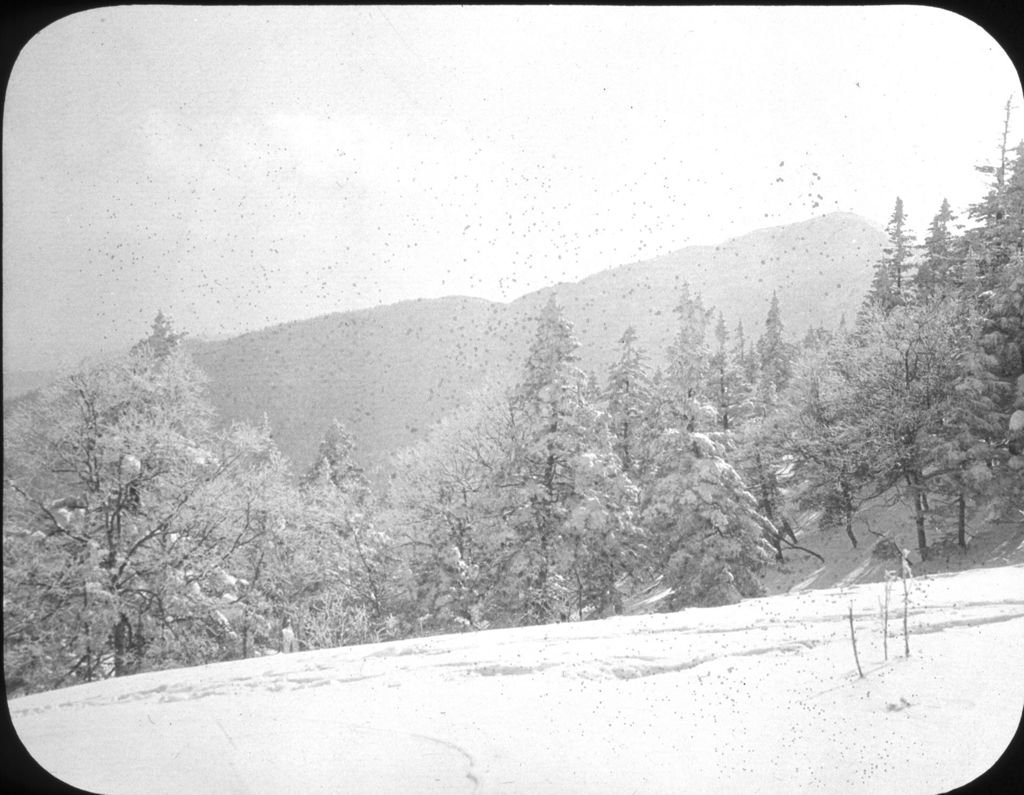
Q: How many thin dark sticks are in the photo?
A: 3